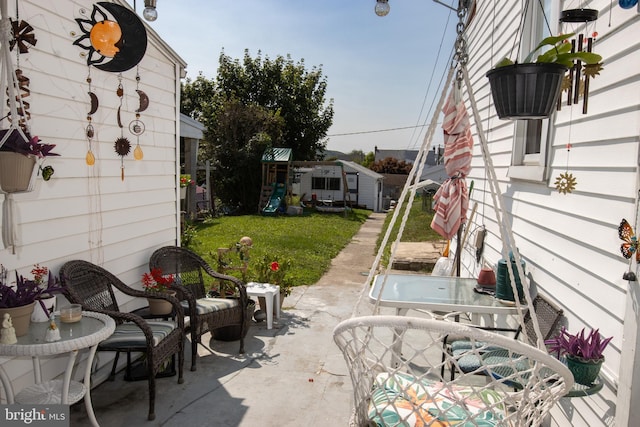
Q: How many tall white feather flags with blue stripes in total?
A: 0